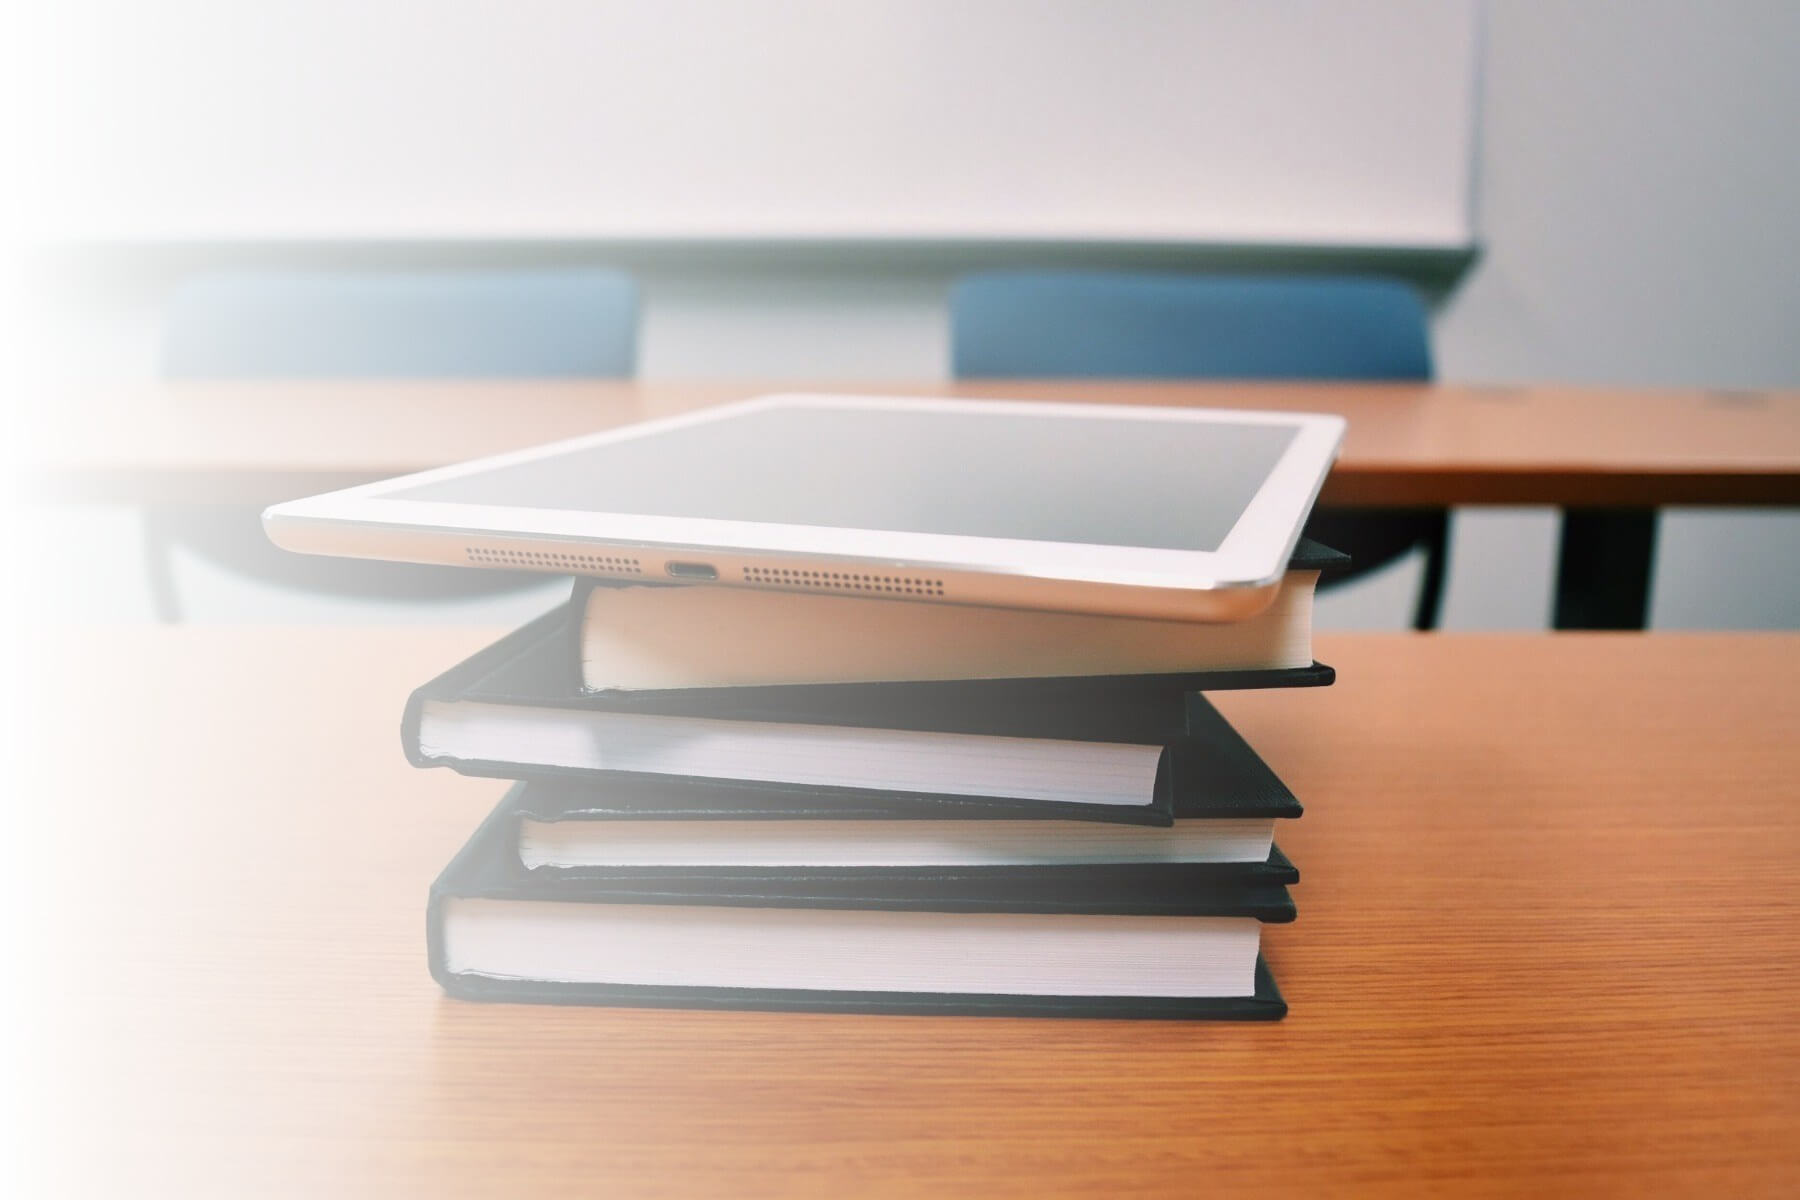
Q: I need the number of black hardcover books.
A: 4